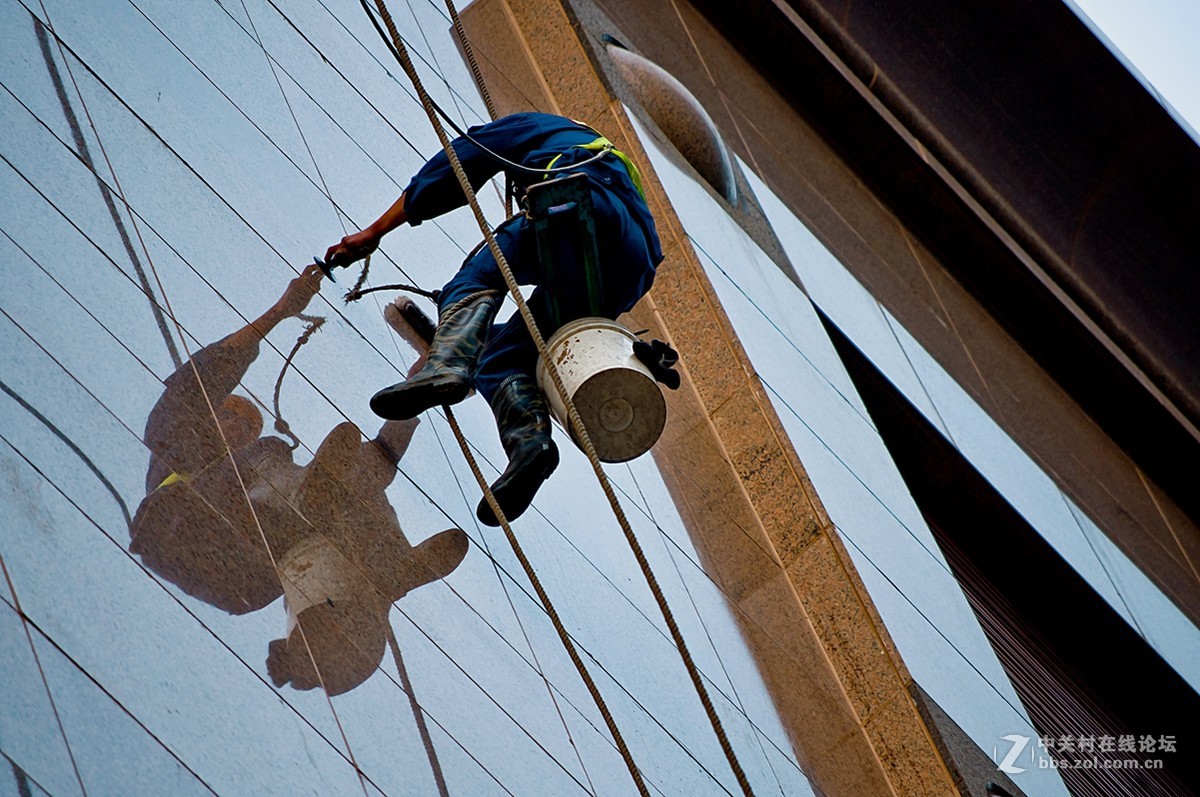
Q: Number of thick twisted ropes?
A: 2